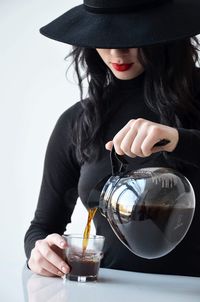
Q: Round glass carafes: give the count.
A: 1